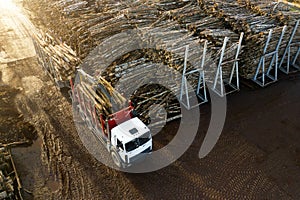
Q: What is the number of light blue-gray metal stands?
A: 4